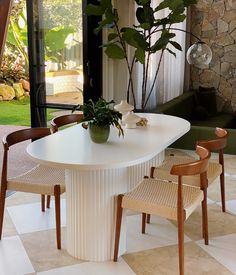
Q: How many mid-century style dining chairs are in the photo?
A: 4